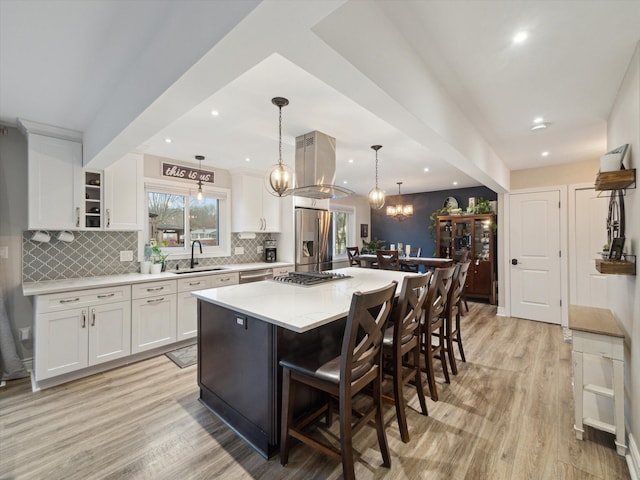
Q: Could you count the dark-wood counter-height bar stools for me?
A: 4